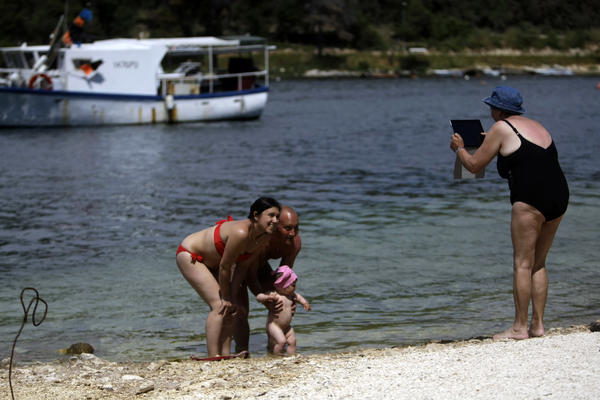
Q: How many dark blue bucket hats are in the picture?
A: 1